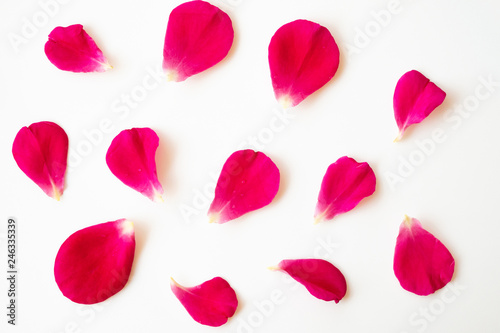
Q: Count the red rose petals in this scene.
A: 12